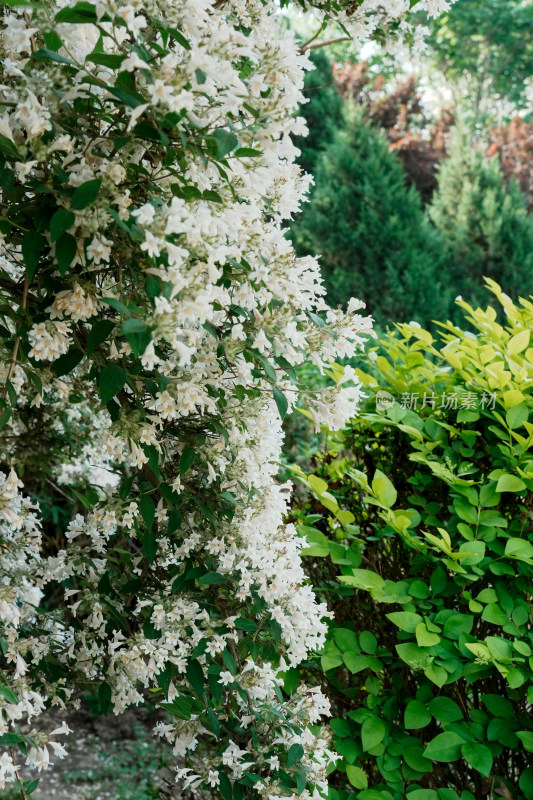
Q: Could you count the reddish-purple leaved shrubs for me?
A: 2